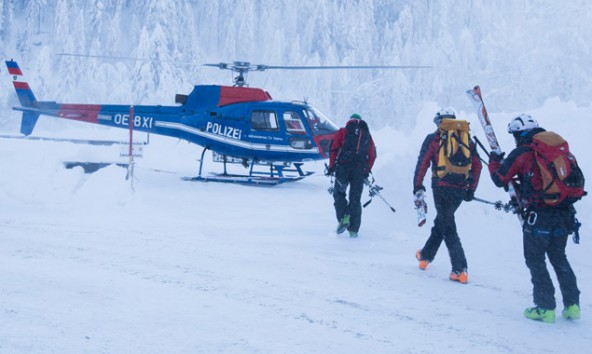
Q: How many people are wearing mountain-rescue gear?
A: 3